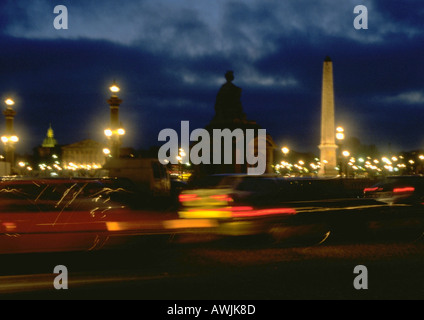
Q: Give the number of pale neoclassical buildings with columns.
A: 1